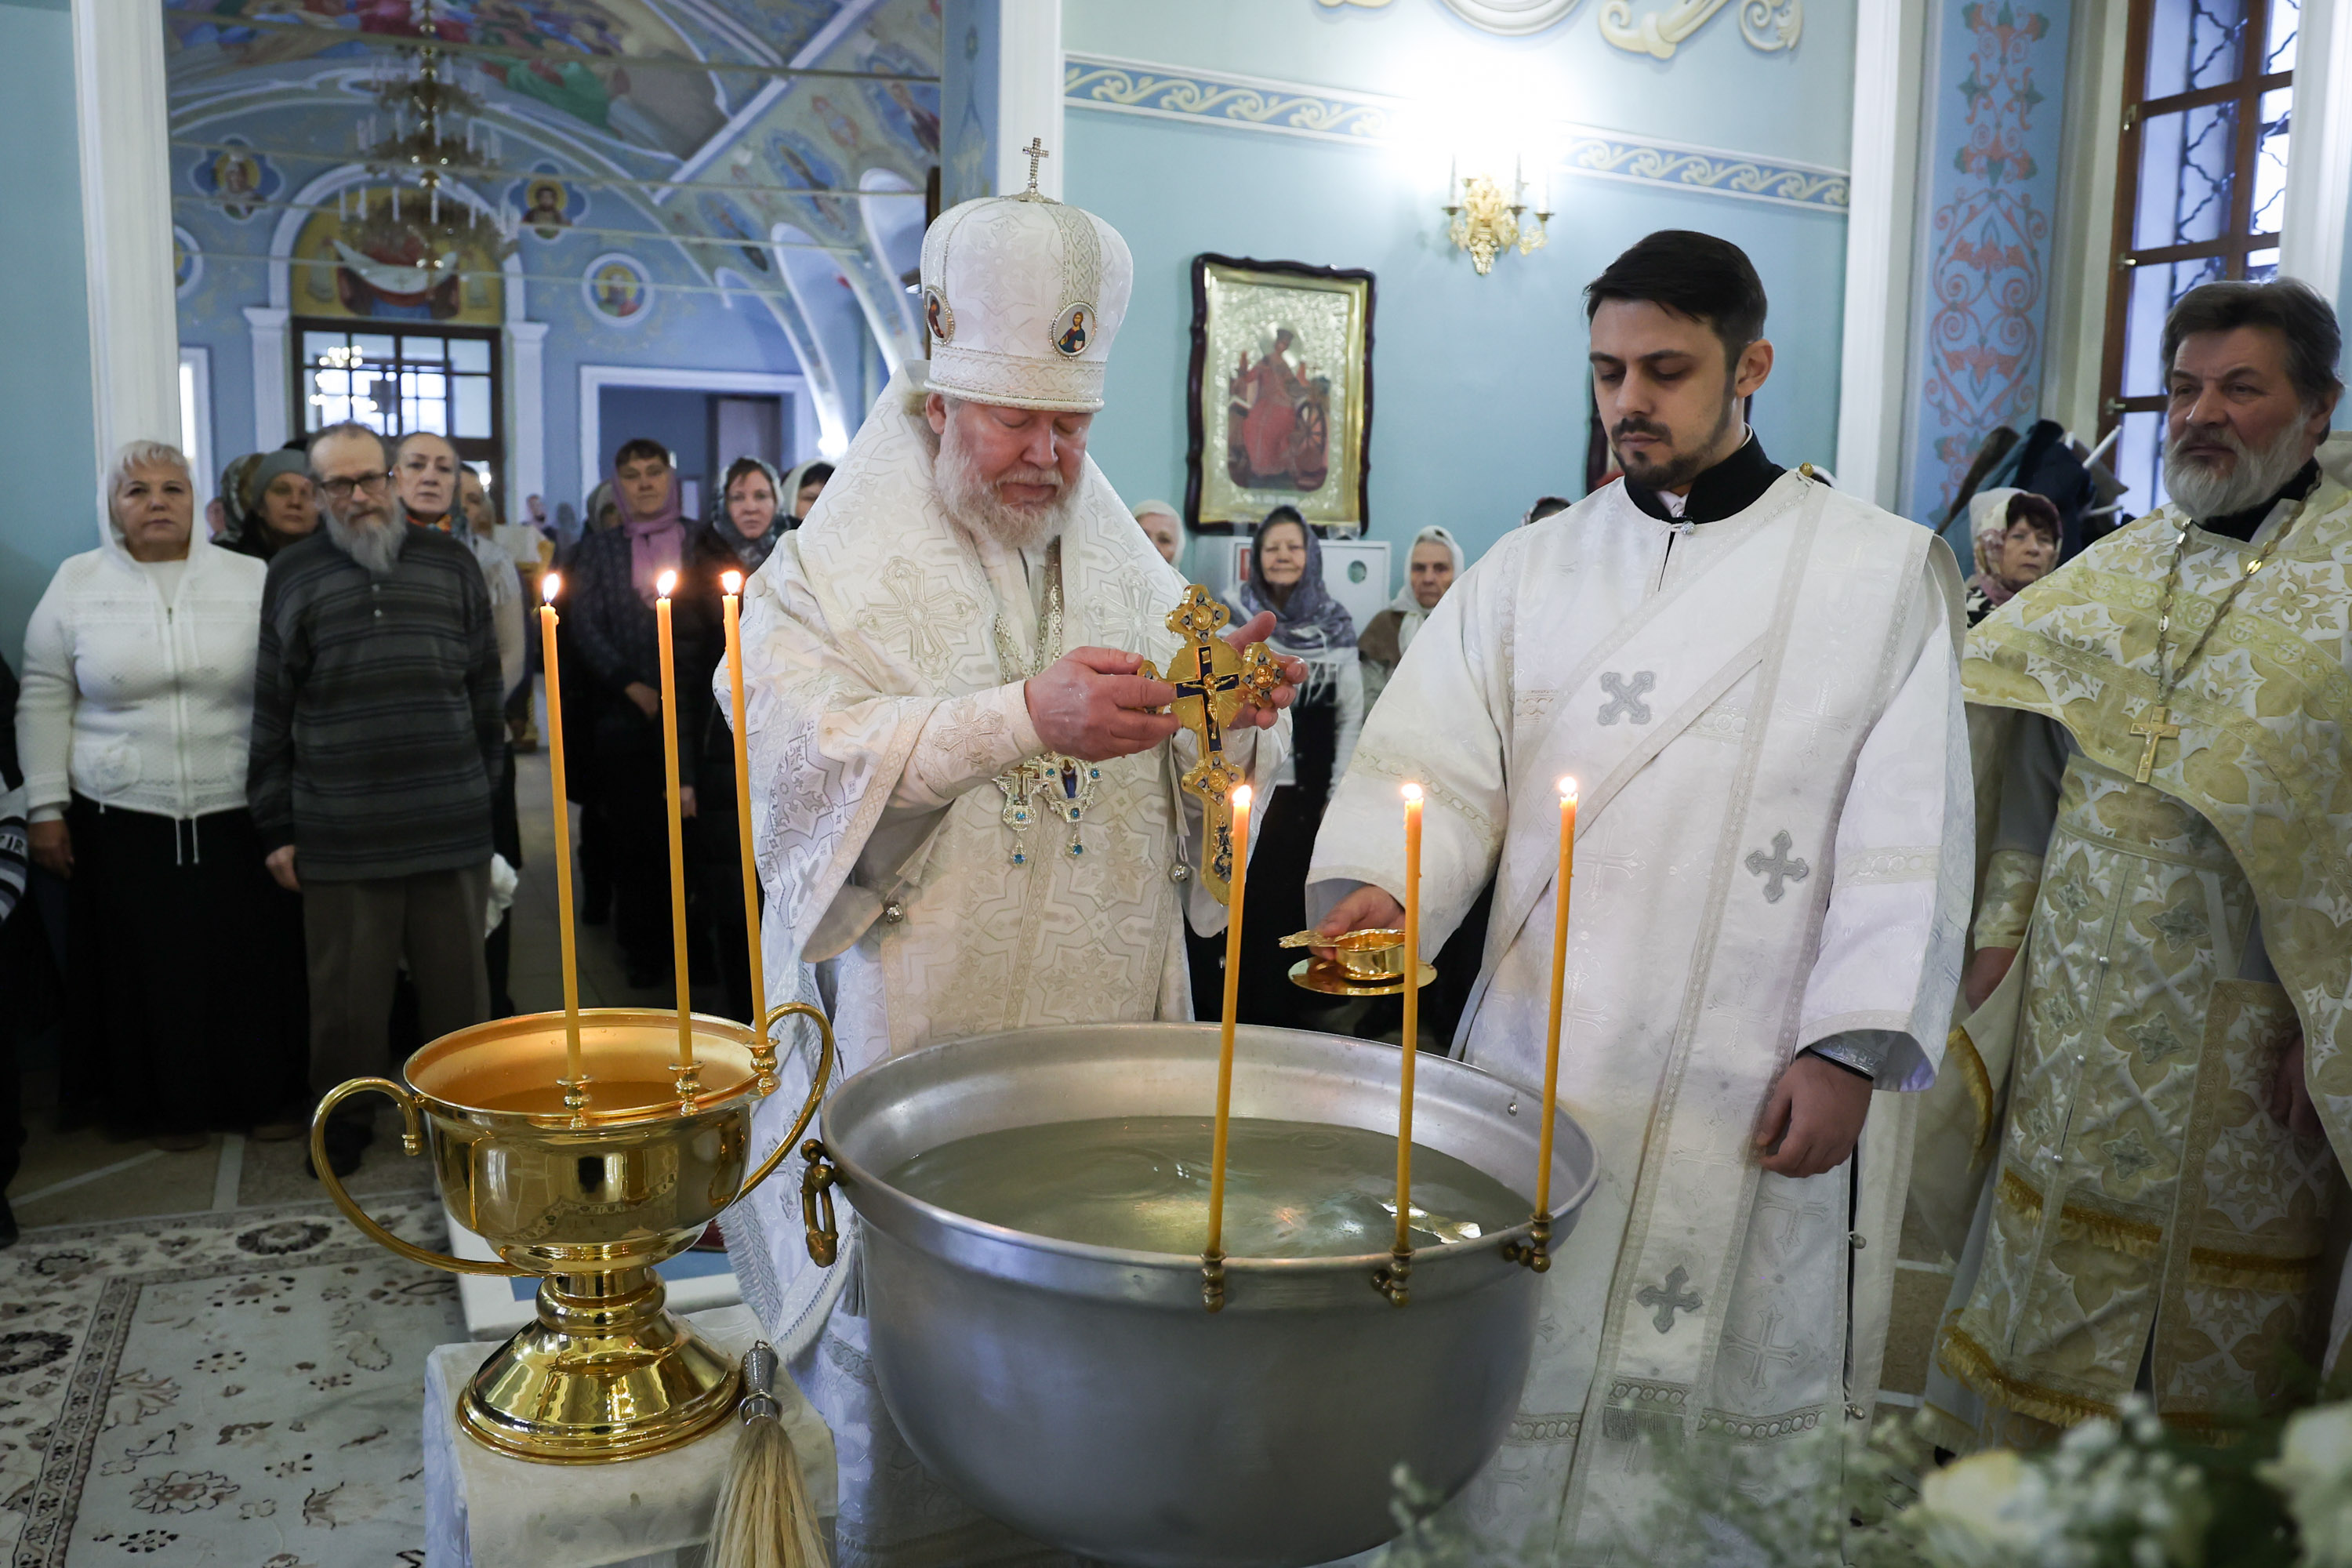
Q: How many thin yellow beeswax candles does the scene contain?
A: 6